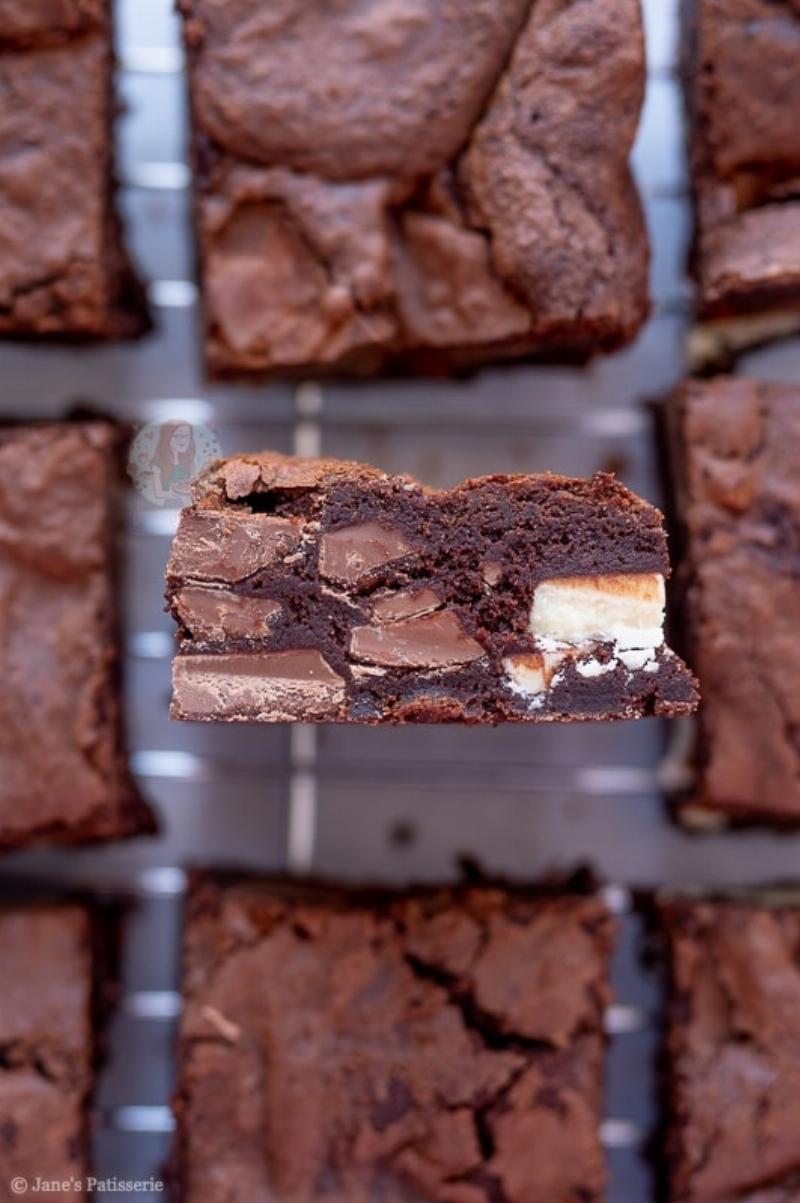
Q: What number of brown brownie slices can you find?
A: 9